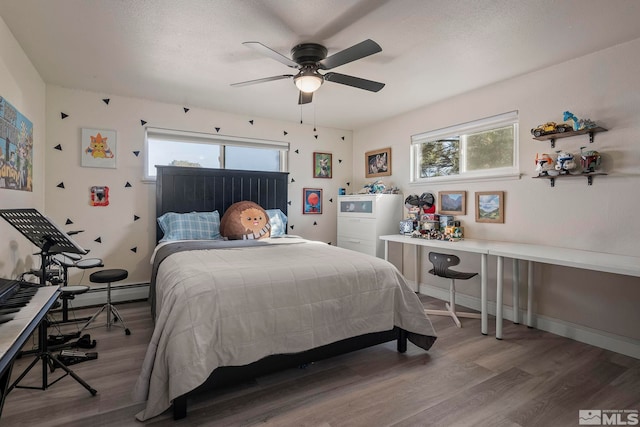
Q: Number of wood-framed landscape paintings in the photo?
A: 2